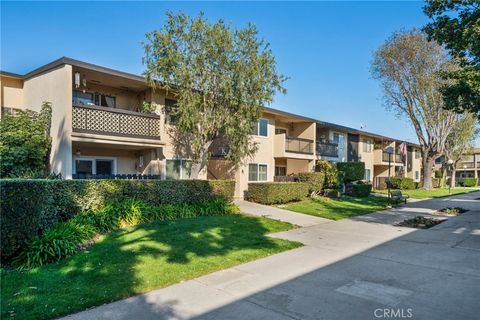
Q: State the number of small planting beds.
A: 2